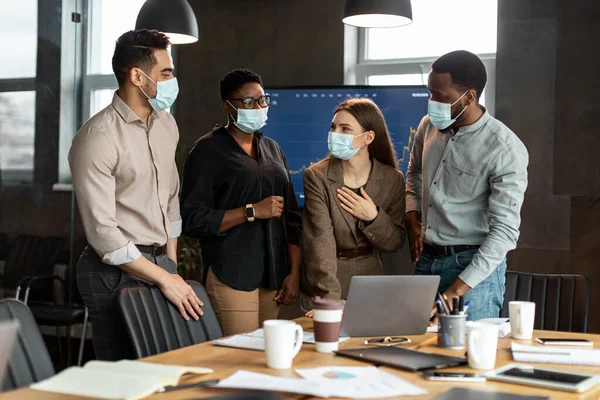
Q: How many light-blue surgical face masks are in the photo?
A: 4